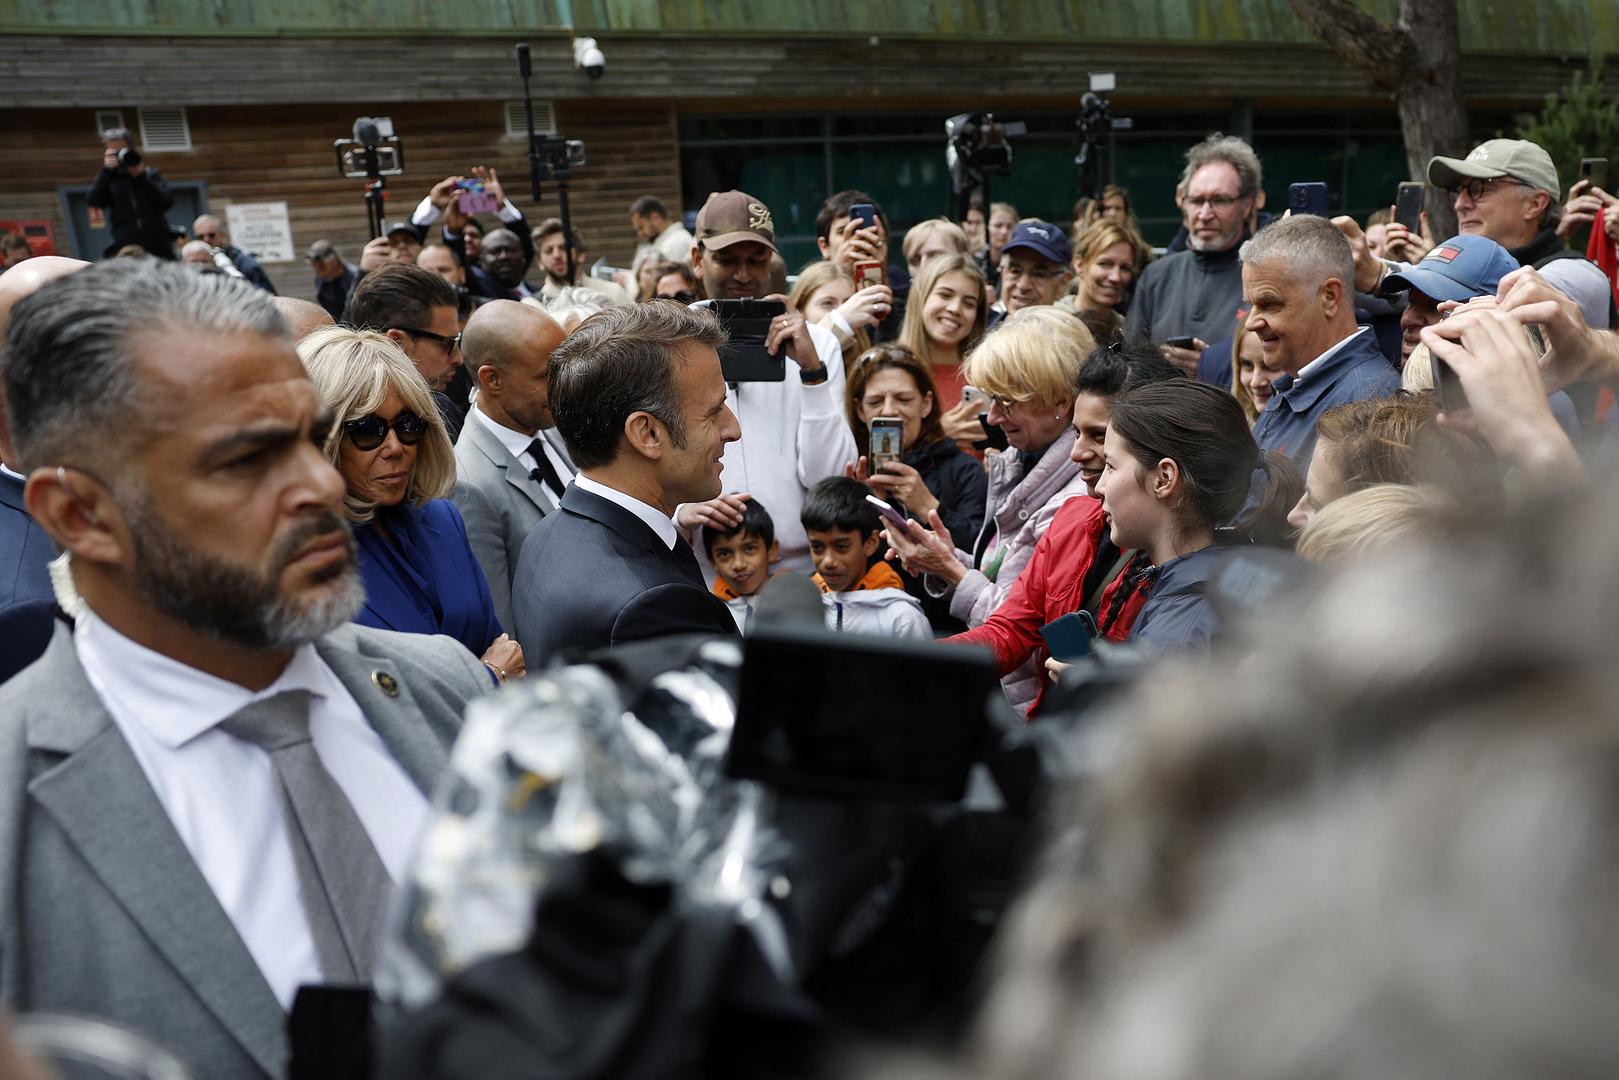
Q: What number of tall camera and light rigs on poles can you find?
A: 4